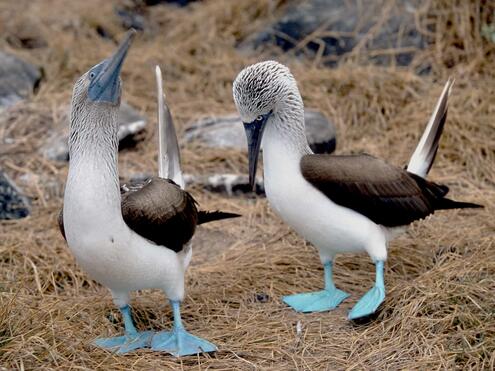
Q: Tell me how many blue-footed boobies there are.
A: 2